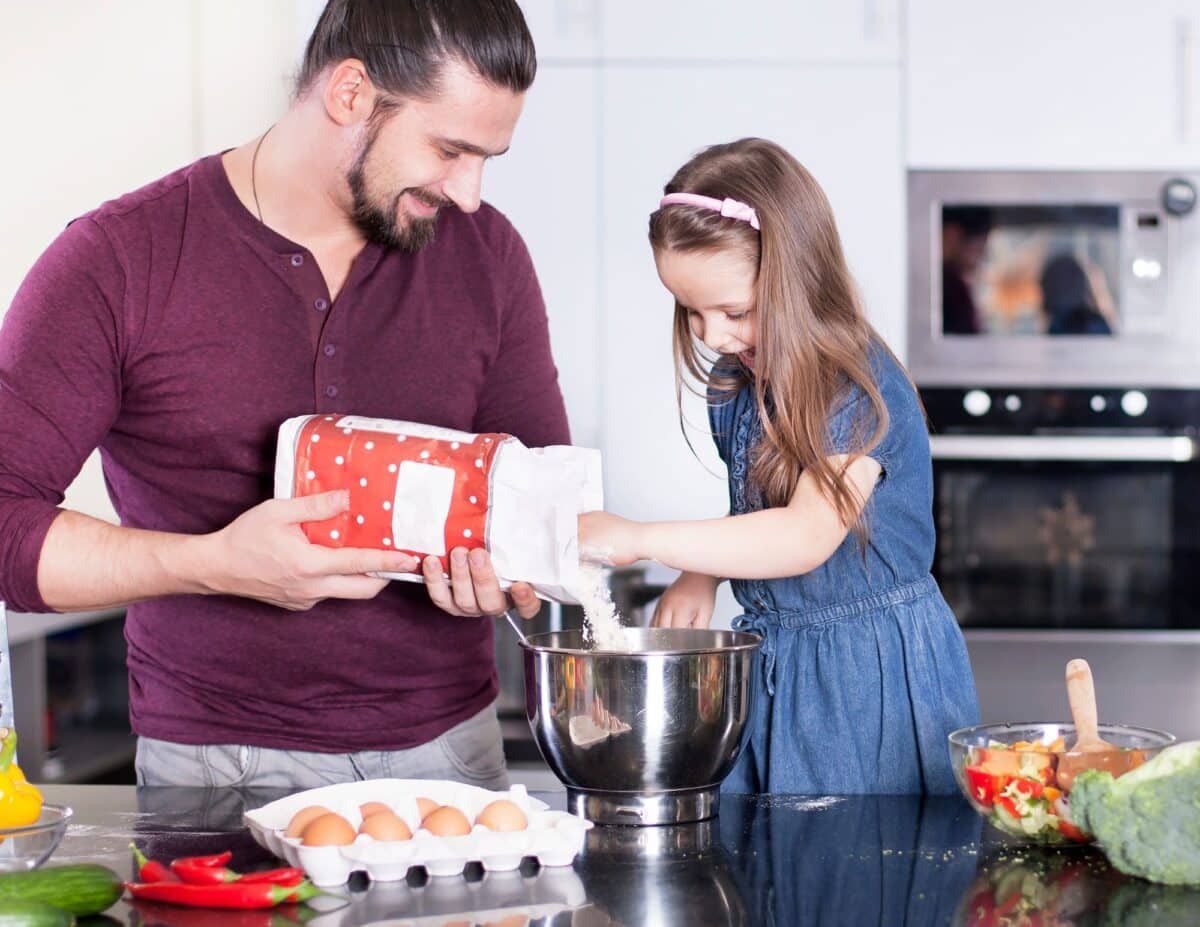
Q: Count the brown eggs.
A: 7